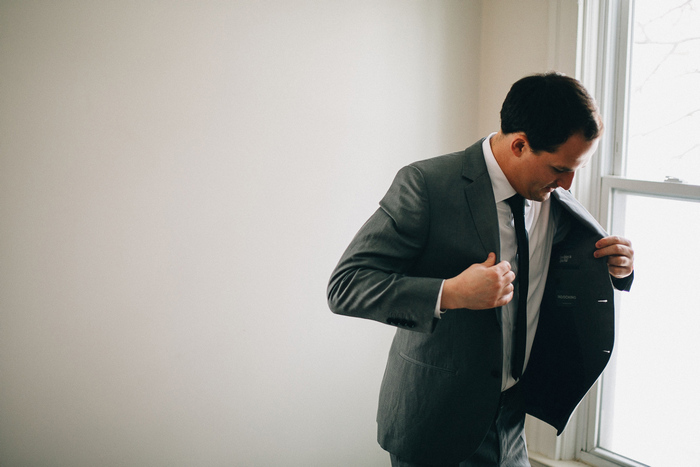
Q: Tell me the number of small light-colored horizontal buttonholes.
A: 2